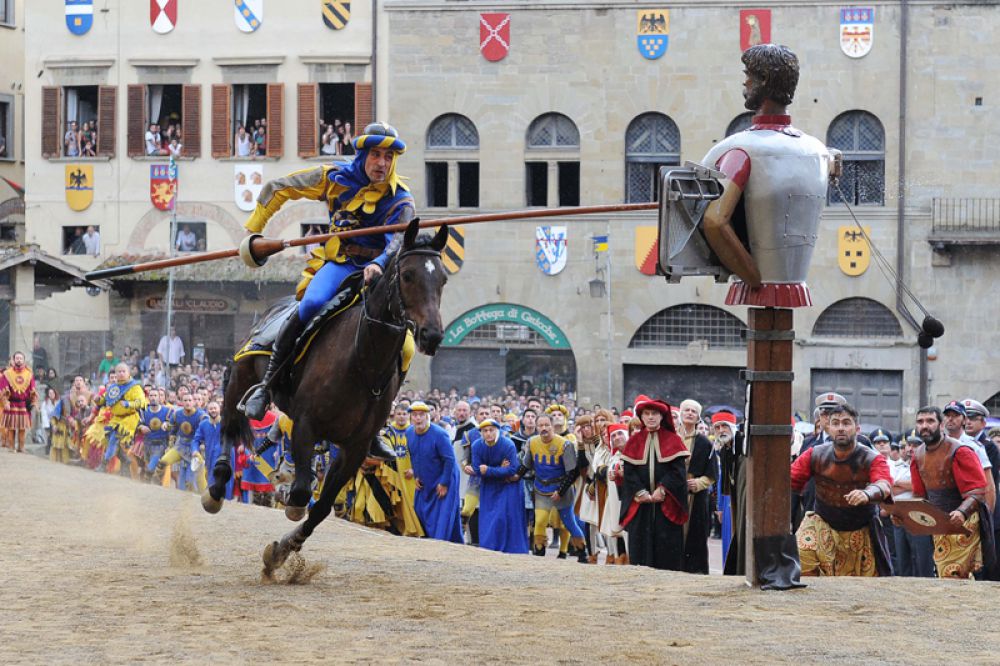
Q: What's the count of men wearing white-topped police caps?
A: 2